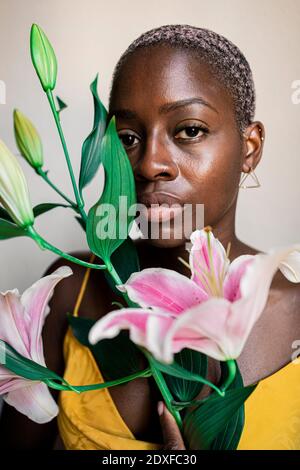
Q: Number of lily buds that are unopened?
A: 3